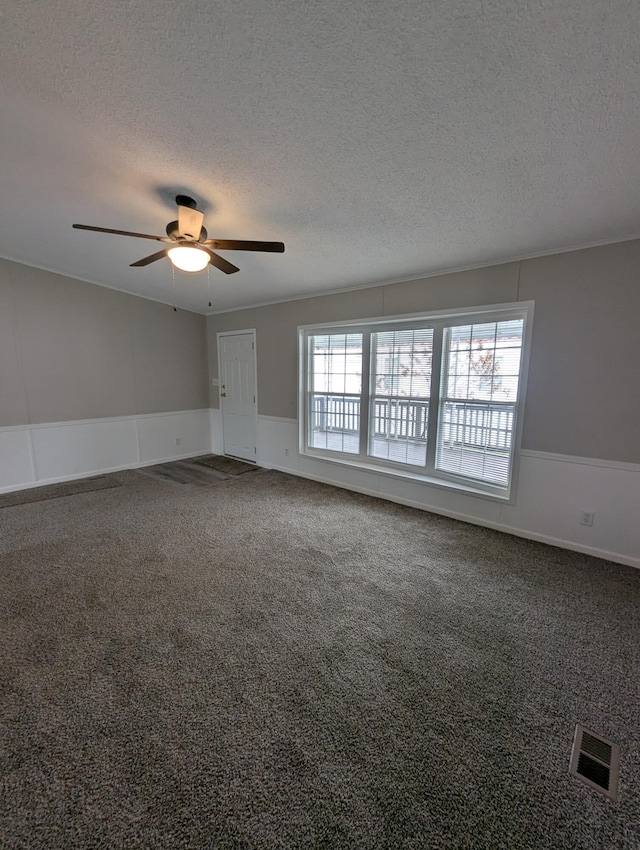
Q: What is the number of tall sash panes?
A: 3